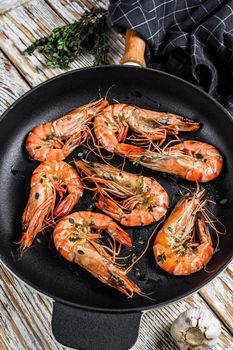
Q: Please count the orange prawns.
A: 7